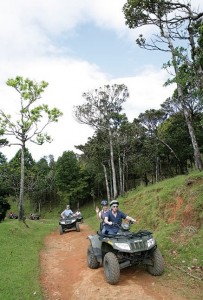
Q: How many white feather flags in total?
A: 0